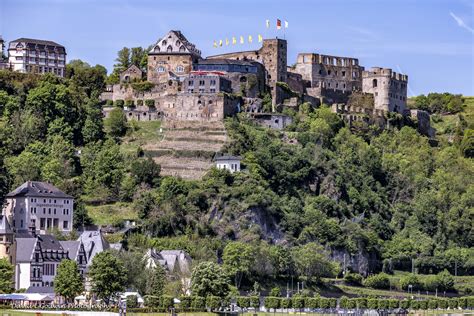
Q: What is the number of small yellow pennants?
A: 7